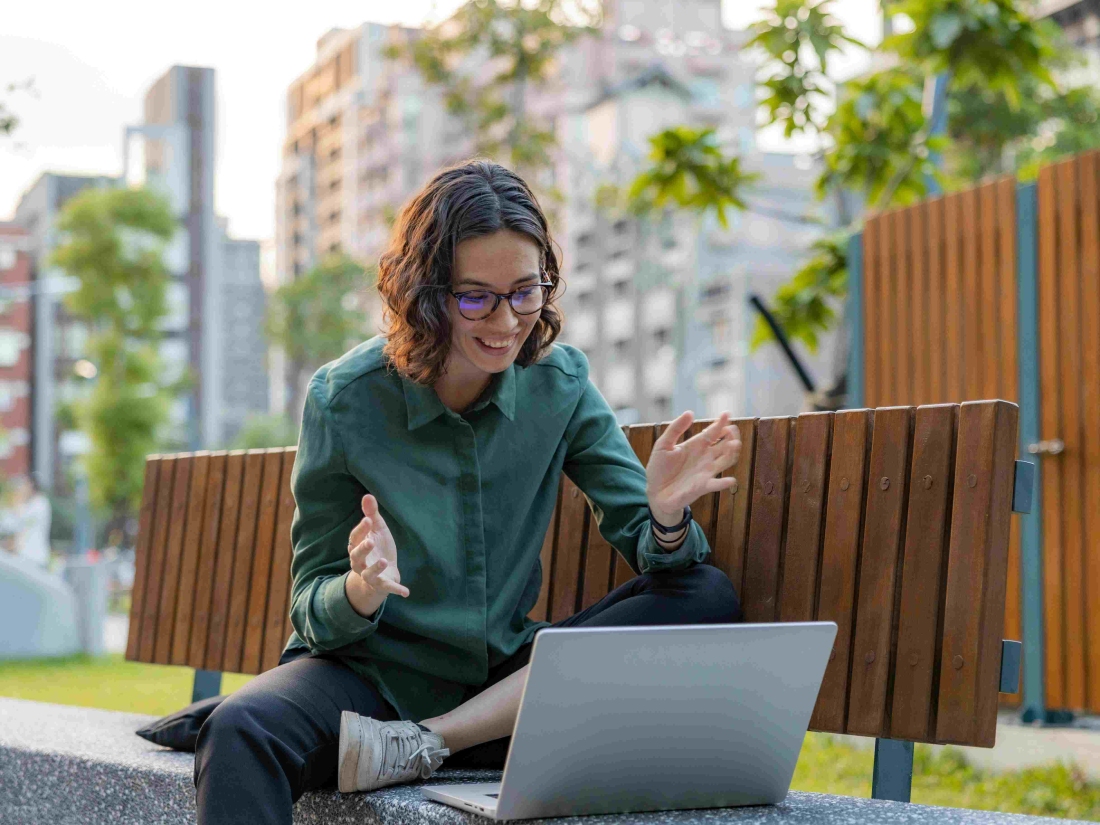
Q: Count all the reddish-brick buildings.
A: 1